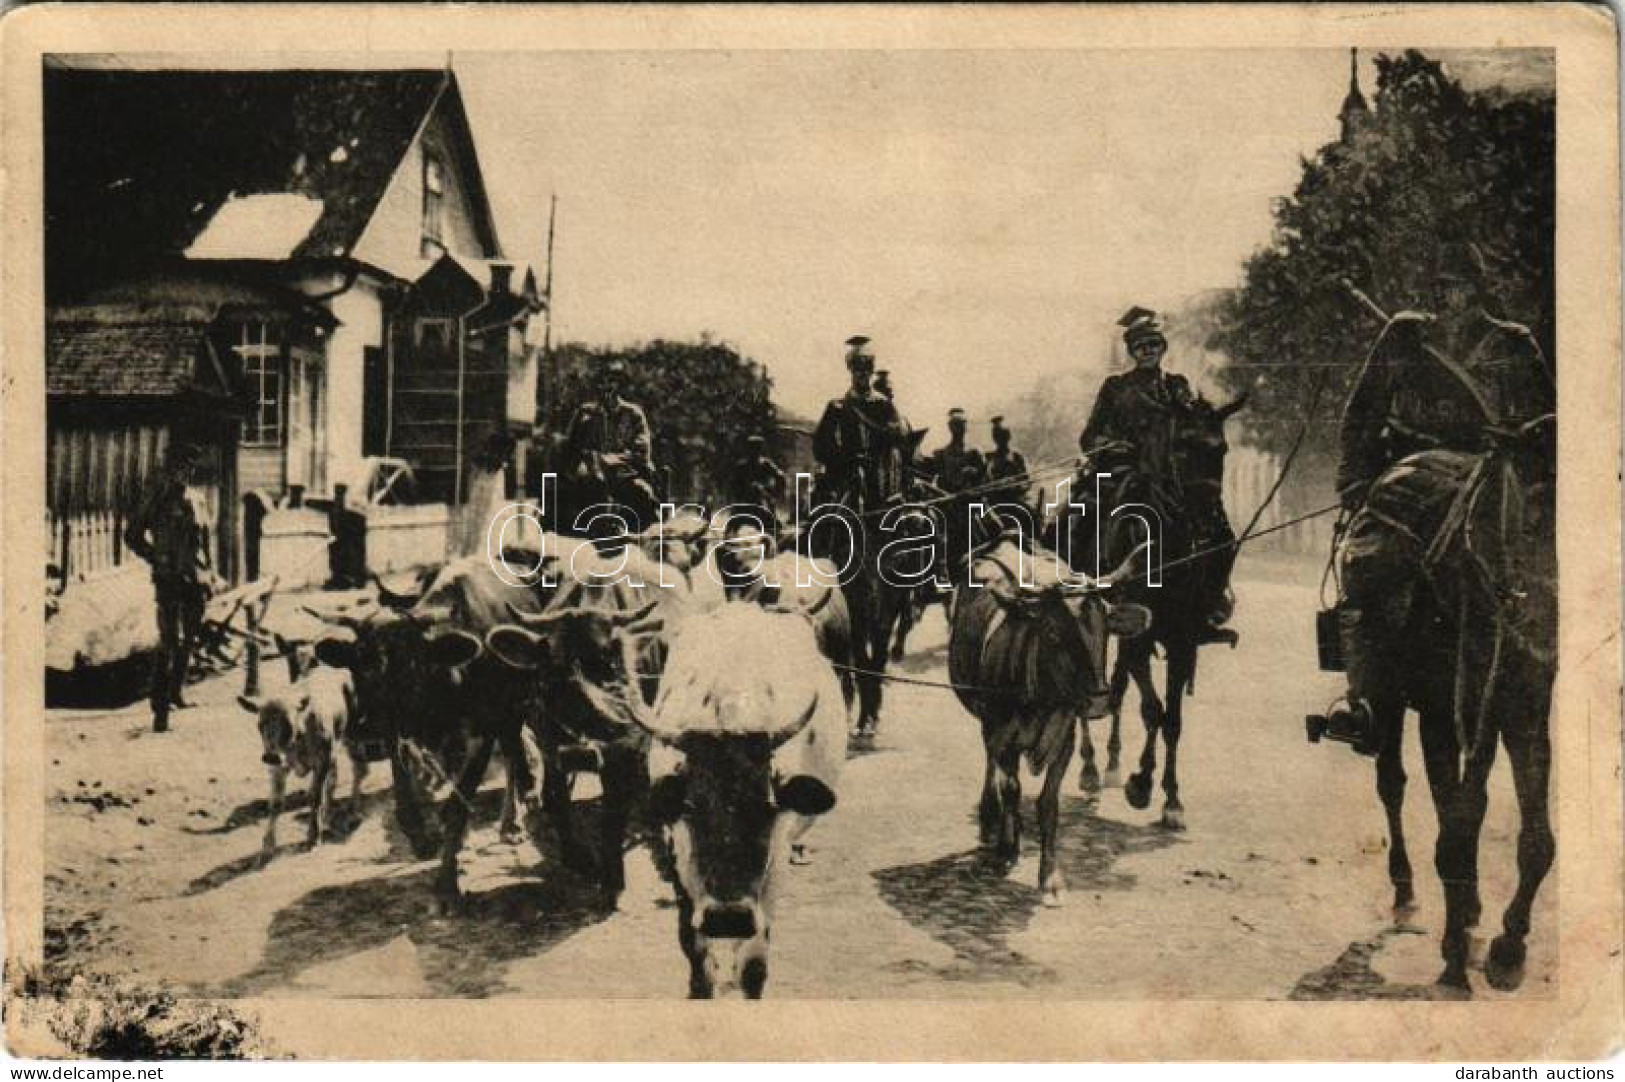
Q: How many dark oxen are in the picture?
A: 3